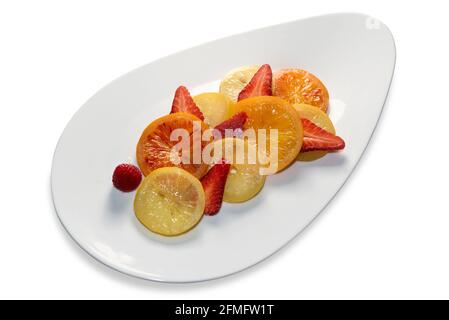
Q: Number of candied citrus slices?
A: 8